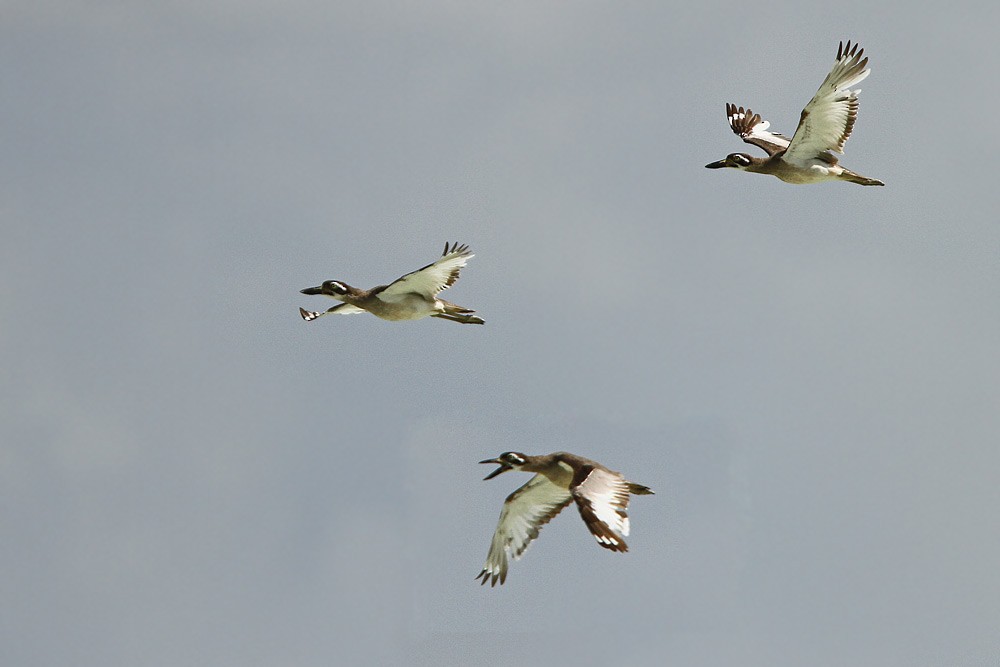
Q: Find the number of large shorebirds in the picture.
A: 3